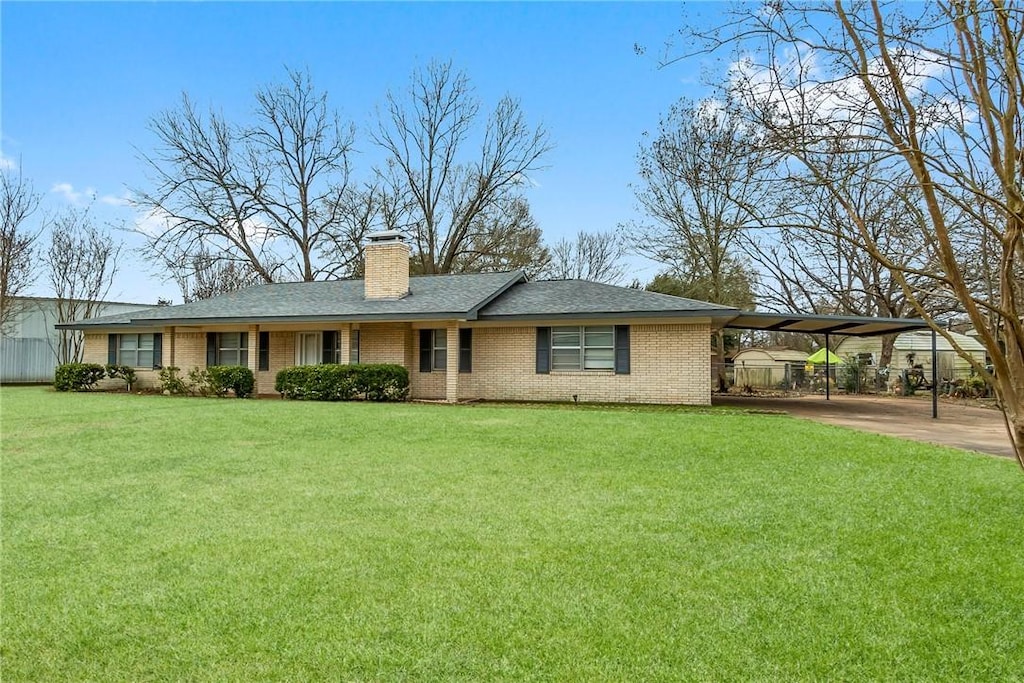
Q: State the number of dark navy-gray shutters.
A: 9